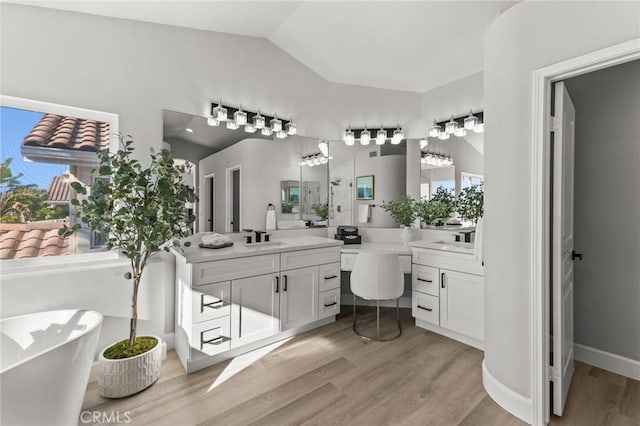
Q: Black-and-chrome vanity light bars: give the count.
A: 3